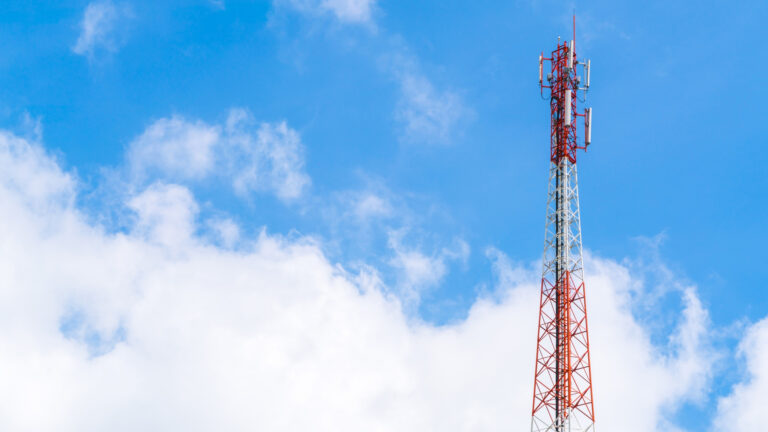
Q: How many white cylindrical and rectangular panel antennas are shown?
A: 5